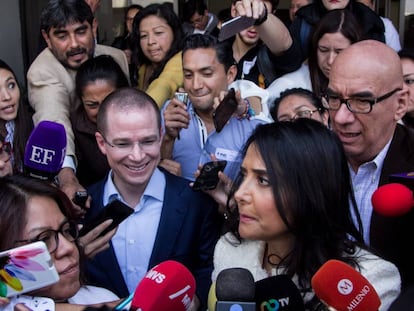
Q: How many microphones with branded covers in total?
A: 4